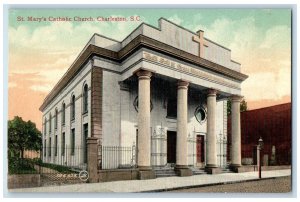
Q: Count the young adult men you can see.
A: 0